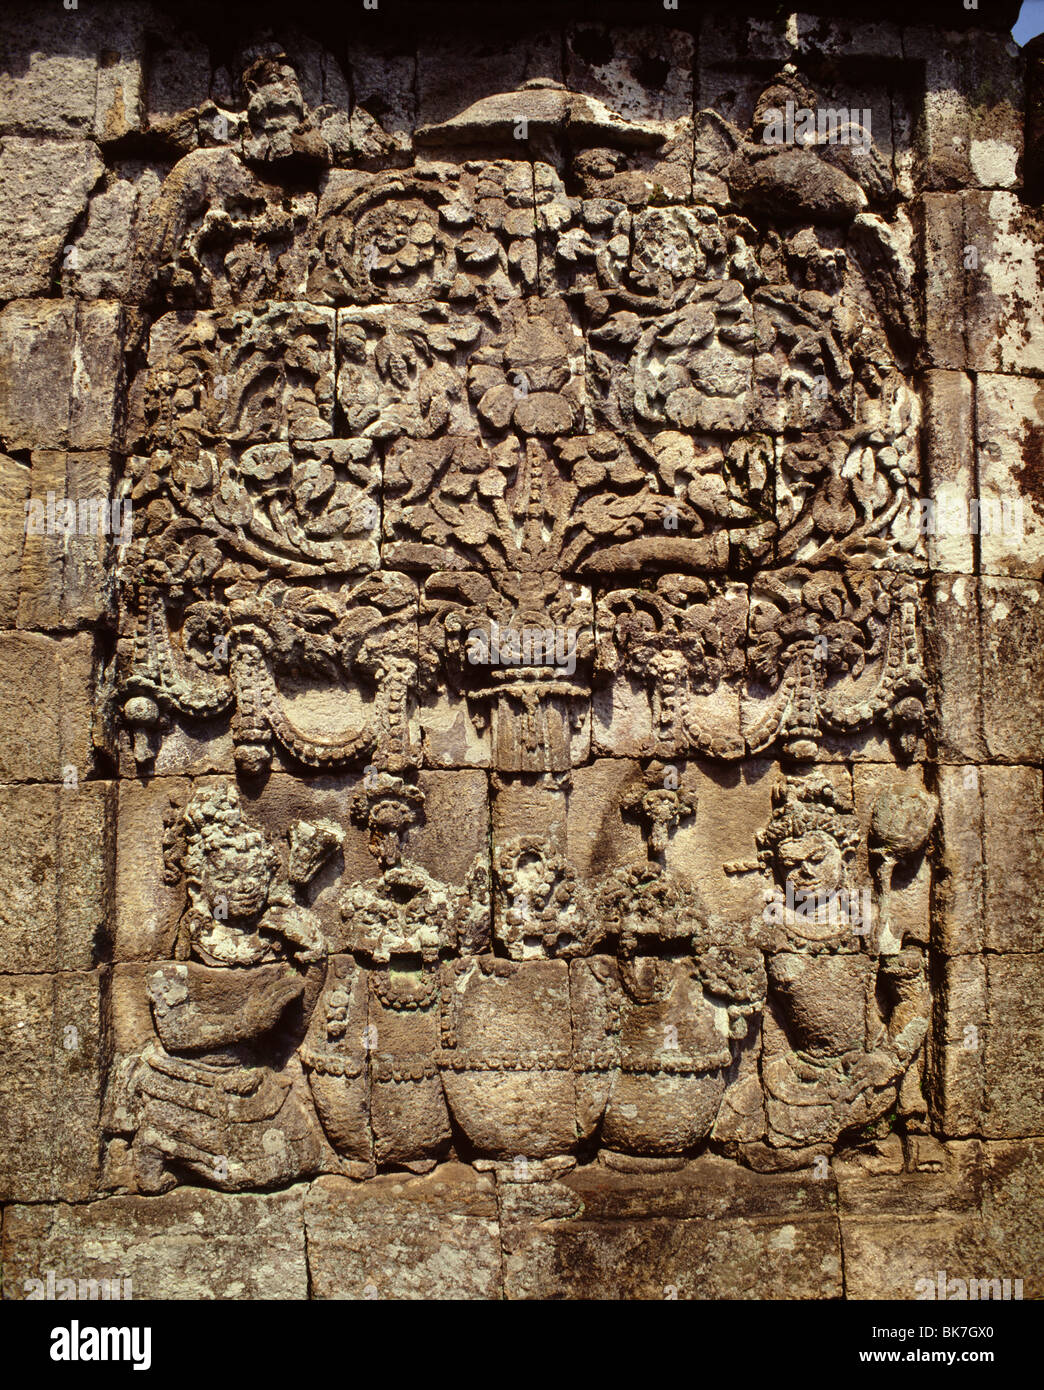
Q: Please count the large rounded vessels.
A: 3